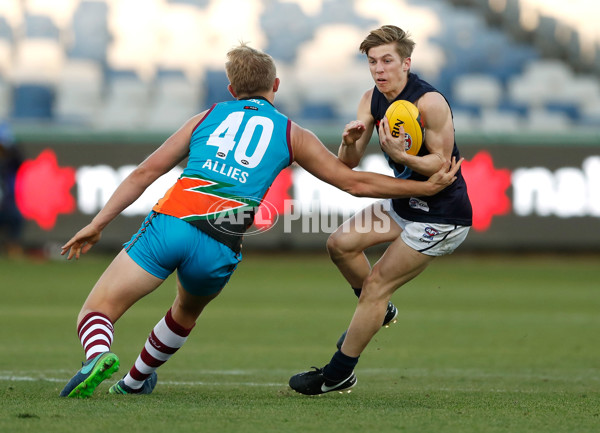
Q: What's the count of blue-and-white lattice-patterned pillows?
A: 0